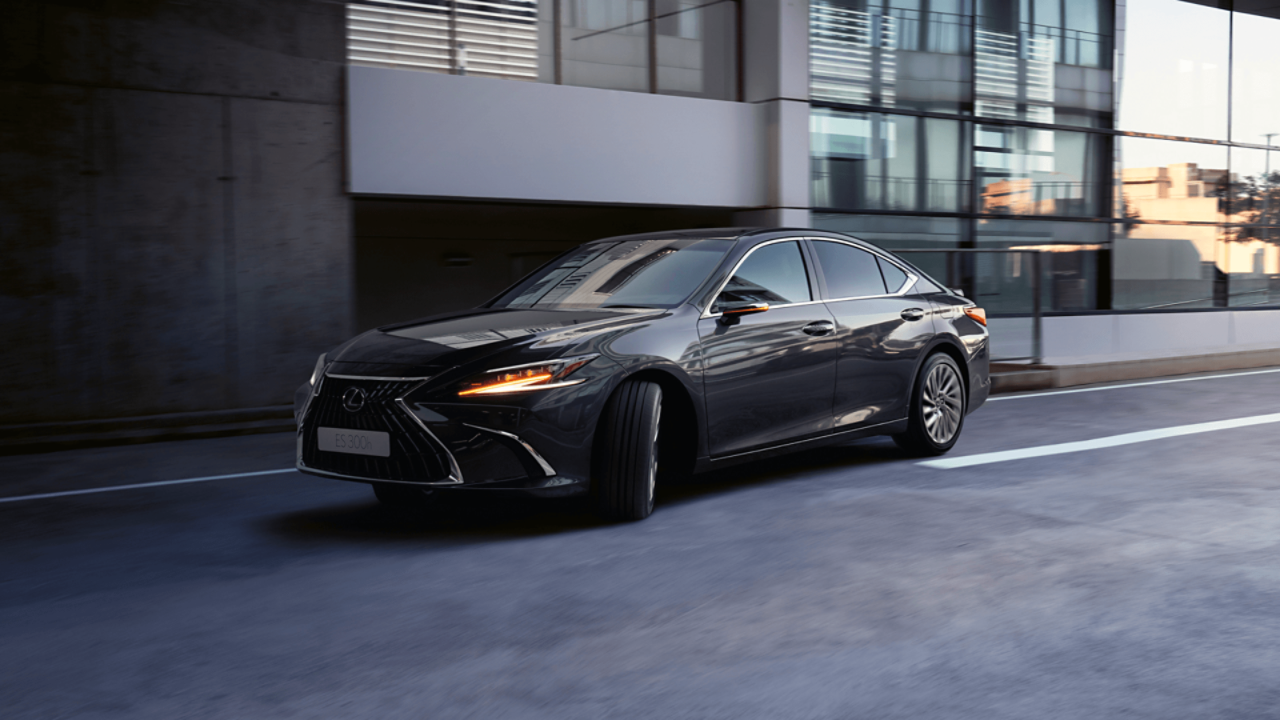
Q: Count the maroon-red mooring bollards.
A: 0